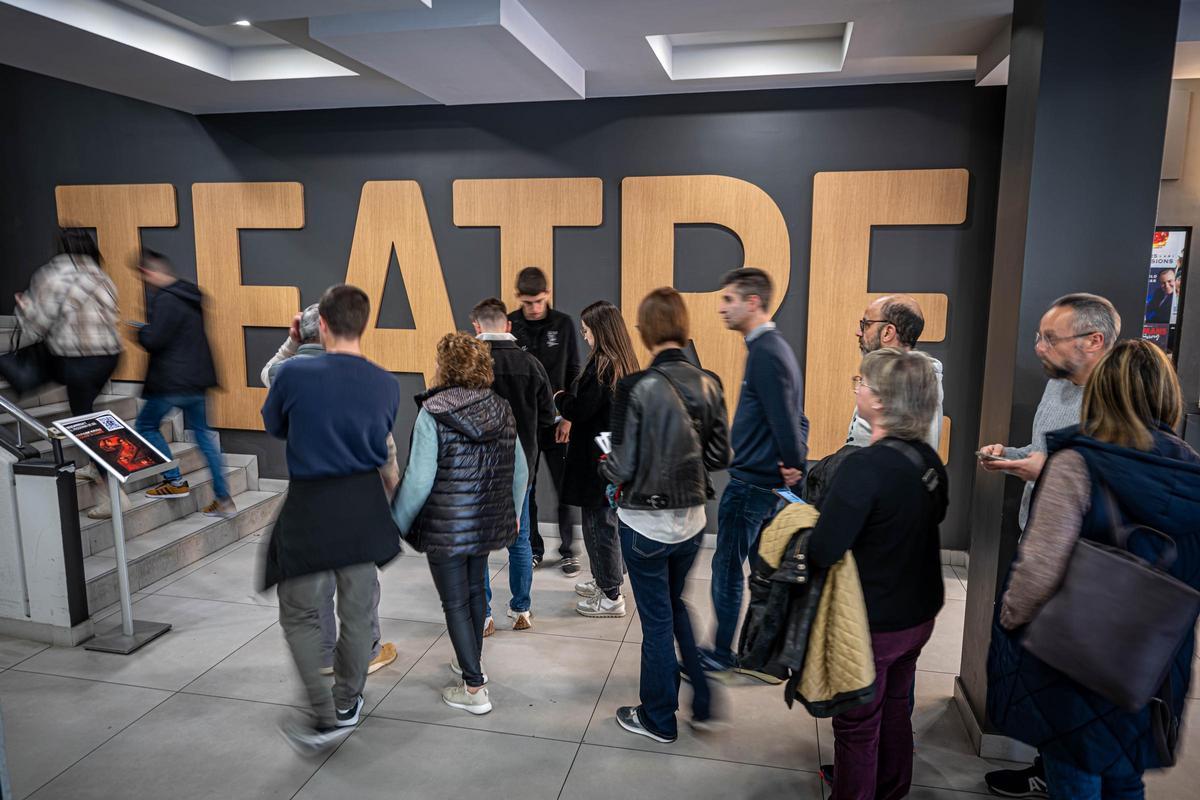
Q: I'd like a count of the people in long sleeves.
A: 14